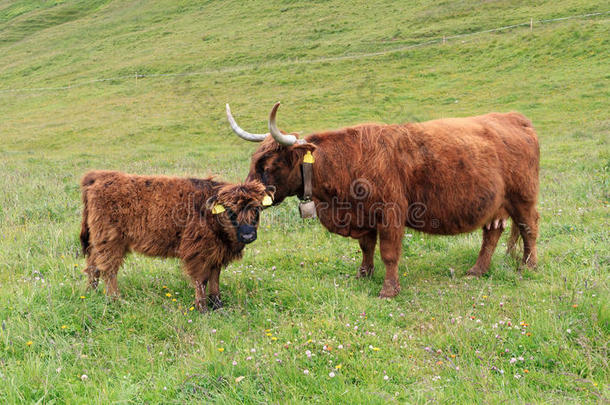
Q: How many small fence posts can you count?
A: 3